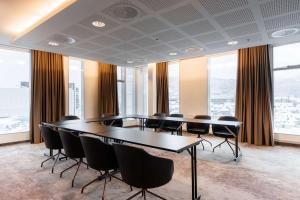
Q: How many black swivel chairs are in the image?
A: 10